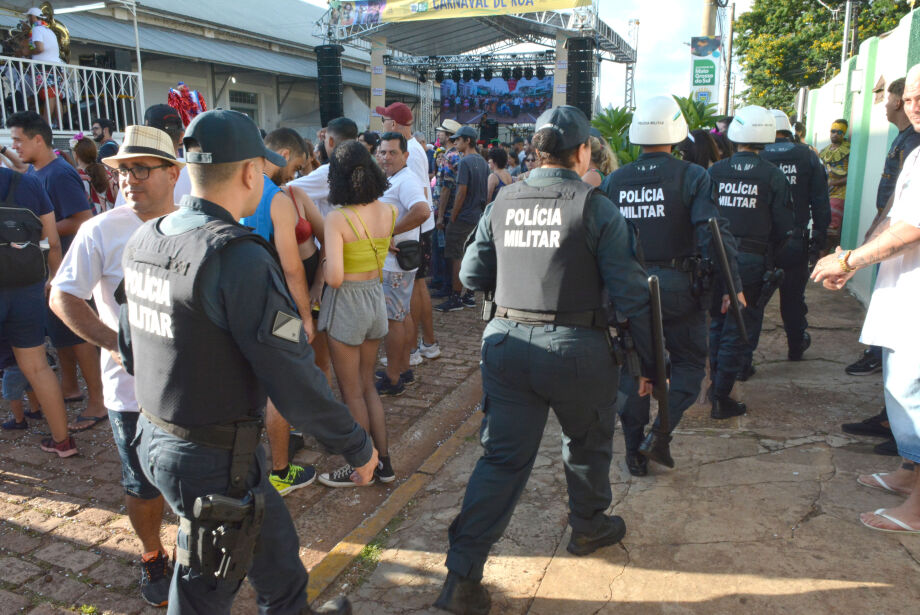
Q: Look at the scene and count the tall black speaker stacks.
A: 2